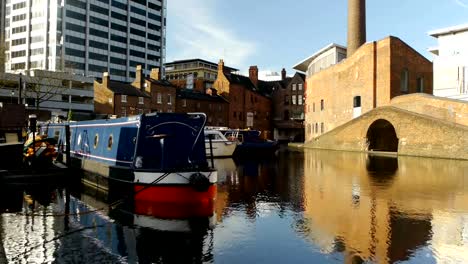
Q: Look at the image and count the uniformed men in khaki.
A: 0